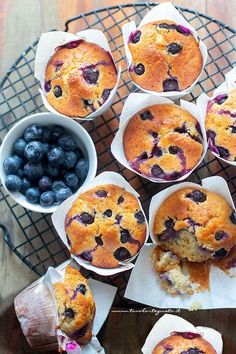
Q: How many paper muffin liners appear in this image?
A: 8